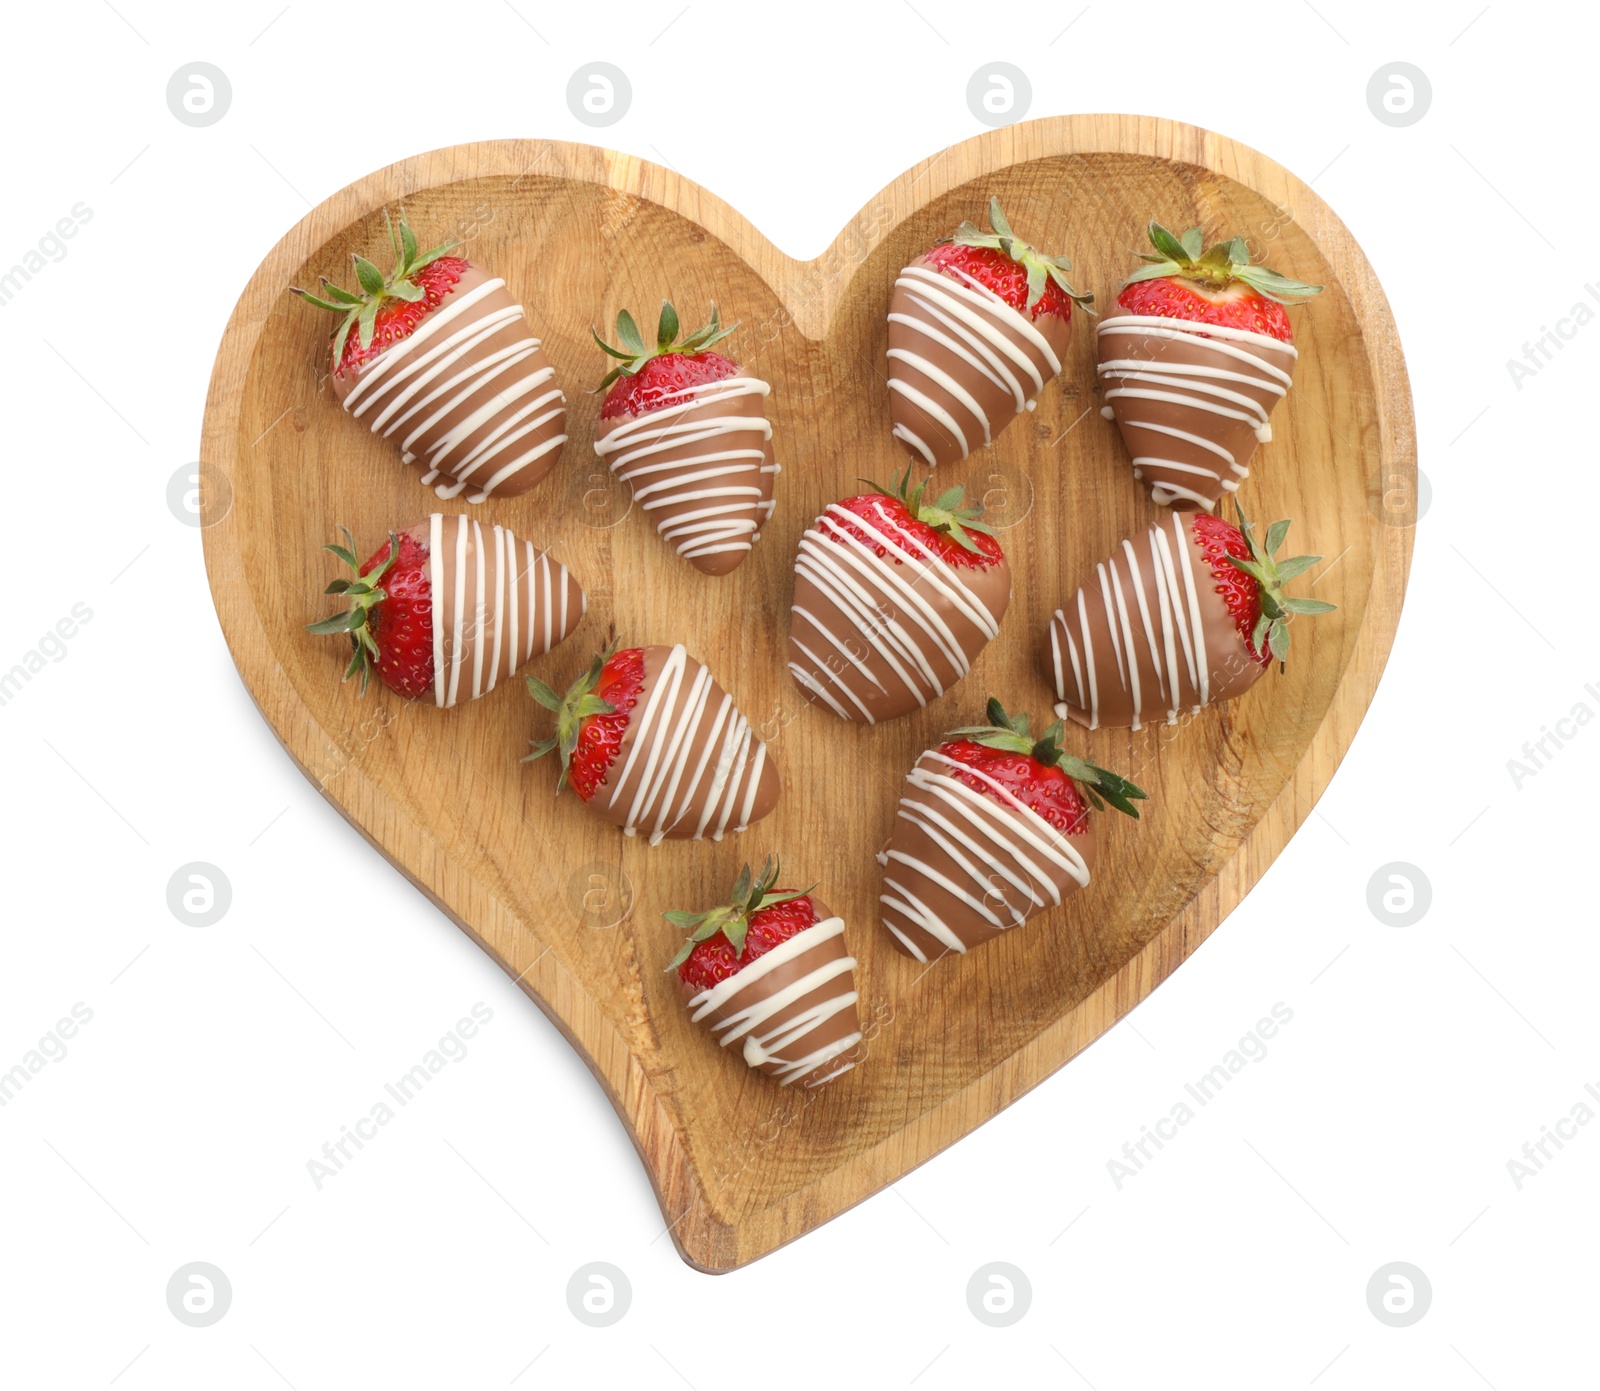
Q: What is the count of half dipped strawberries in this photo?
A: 10